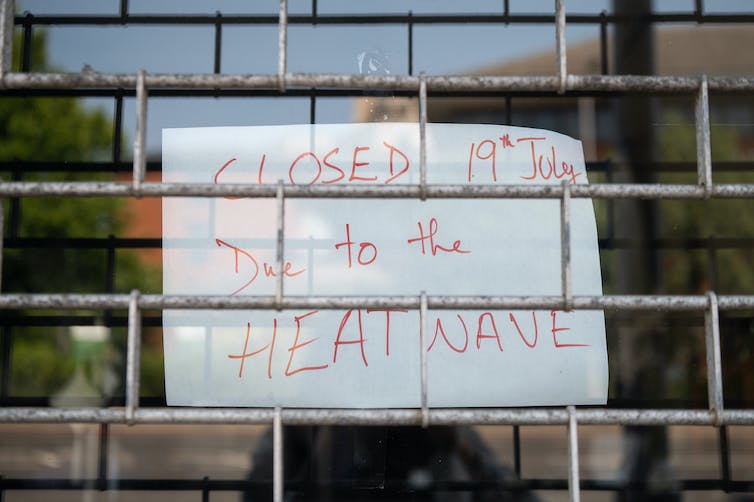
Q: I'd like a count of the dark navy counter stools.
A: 0